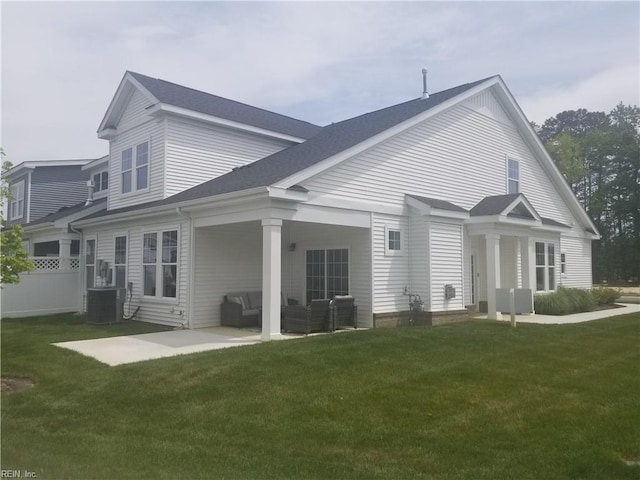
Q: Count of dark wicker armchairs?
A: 2